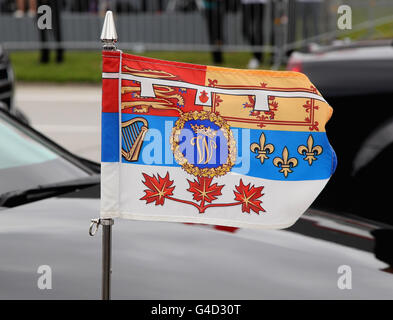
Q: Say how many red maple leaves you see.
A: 3